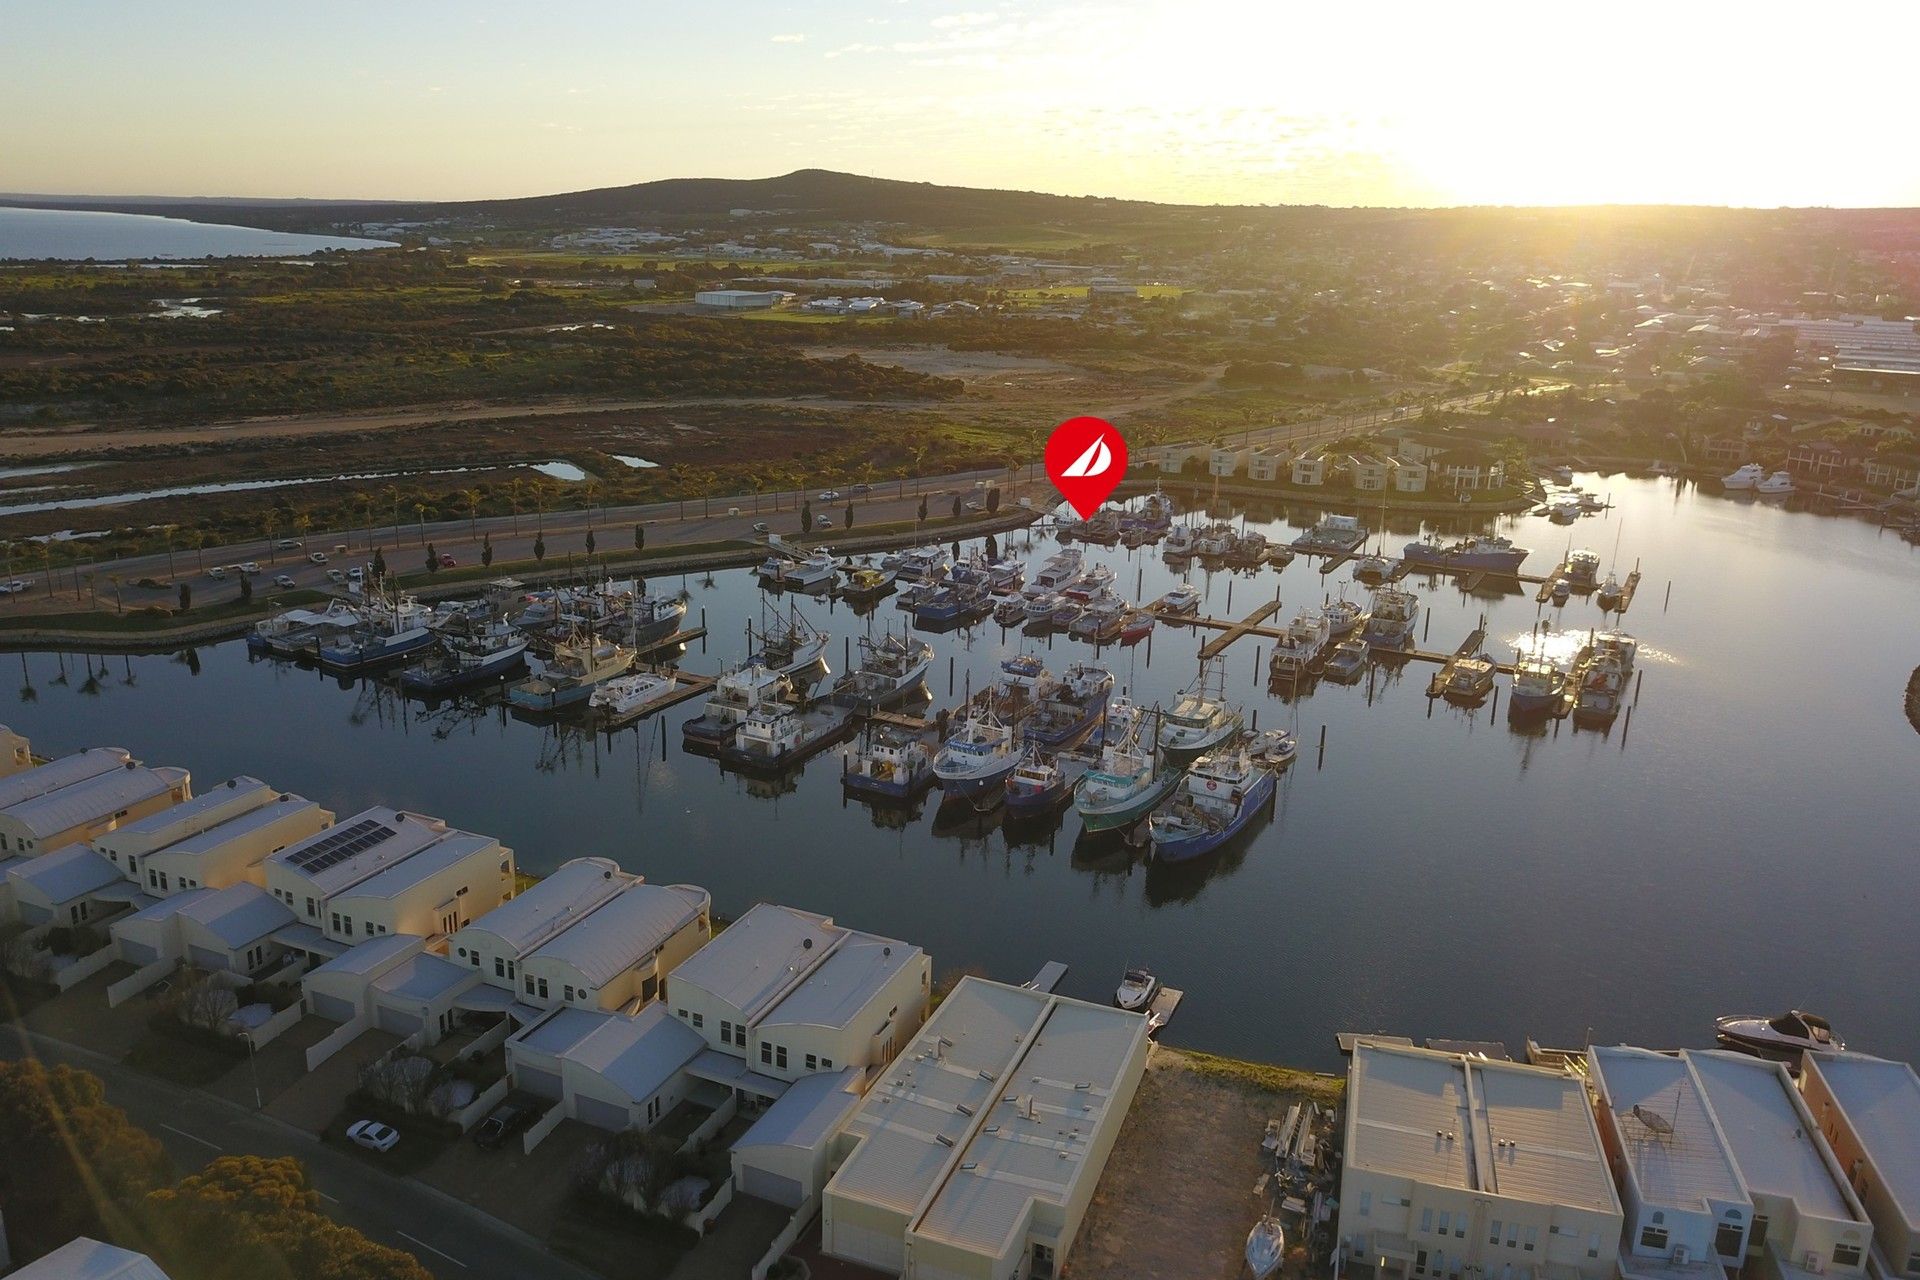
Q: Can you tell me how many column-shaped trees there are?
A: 13